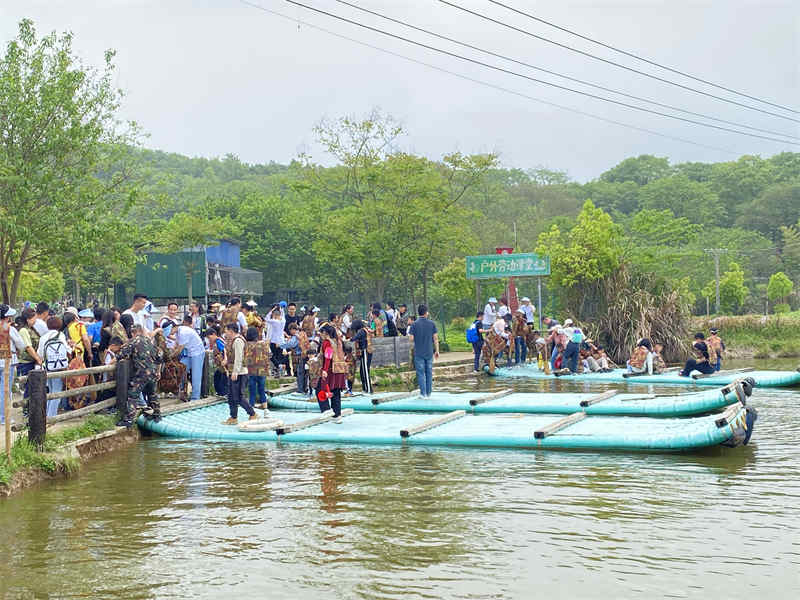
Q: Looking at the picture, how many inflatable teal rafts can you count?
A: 3